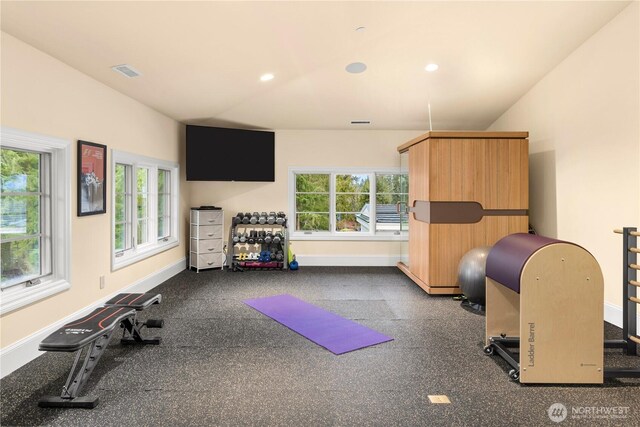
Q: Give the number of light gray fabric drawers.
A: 4